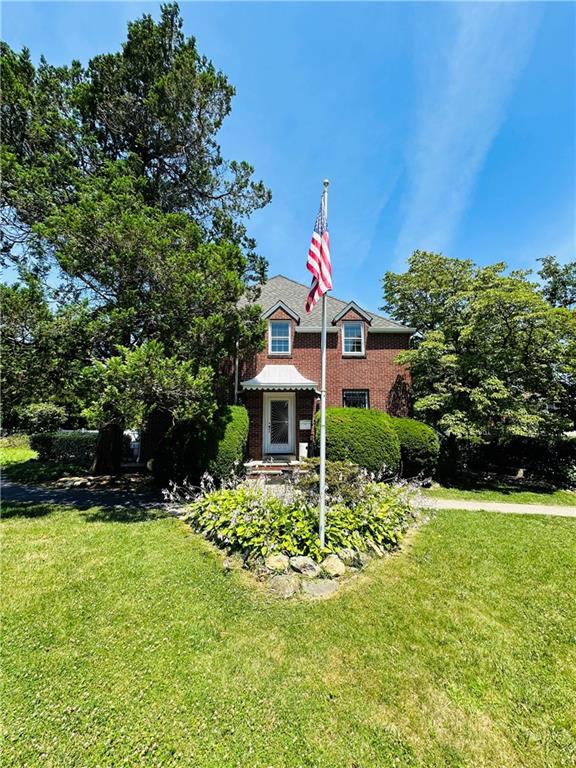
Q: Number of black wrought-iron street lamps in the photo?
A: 0